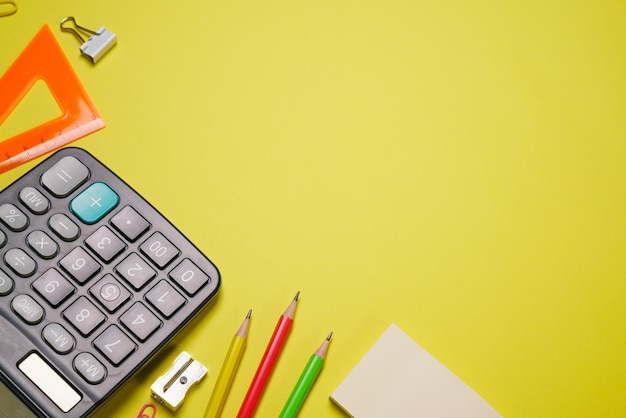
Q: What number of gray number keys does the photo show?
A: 11